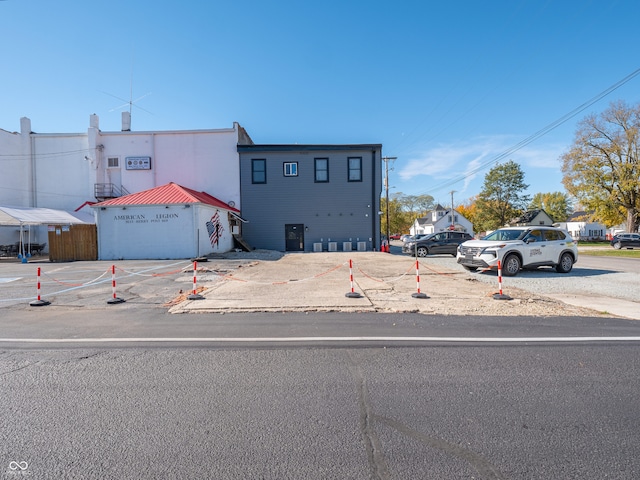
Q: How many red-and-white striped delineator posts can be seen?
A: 6